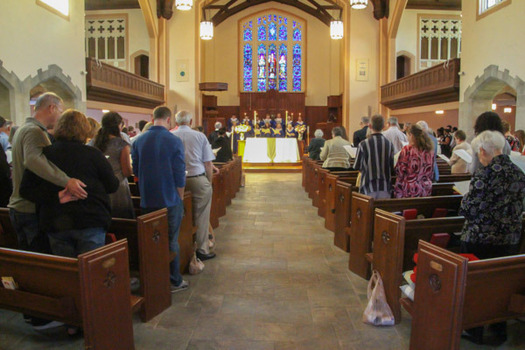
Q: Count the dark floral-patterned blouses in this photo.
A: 1